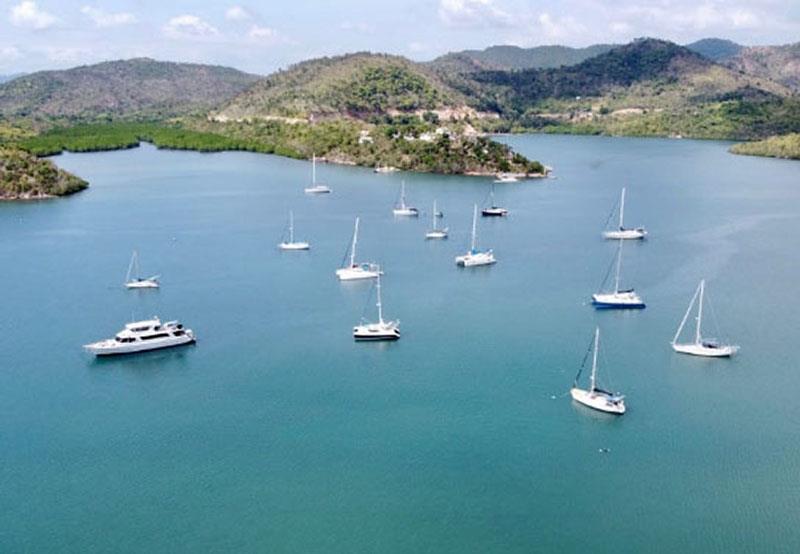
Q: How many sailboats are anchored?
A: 13